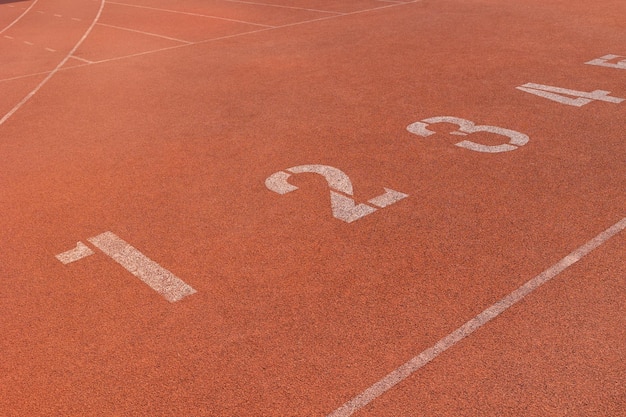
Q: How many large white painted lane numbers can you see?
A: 5